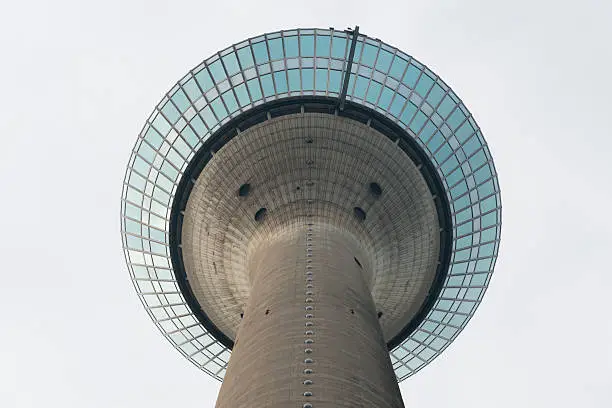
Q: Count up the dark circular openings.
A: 4